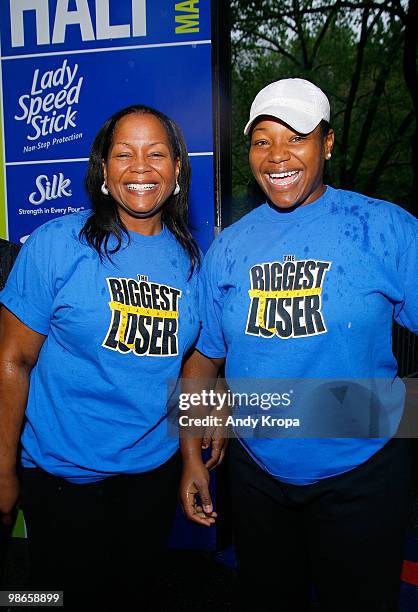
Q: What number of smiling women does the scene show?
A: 2